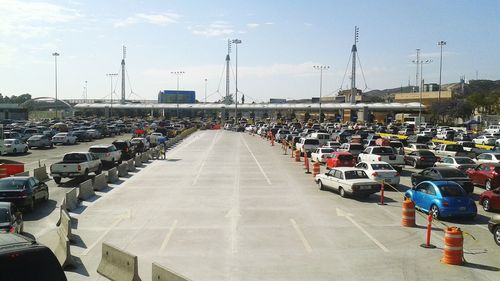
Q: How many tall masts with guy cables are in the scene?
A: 3